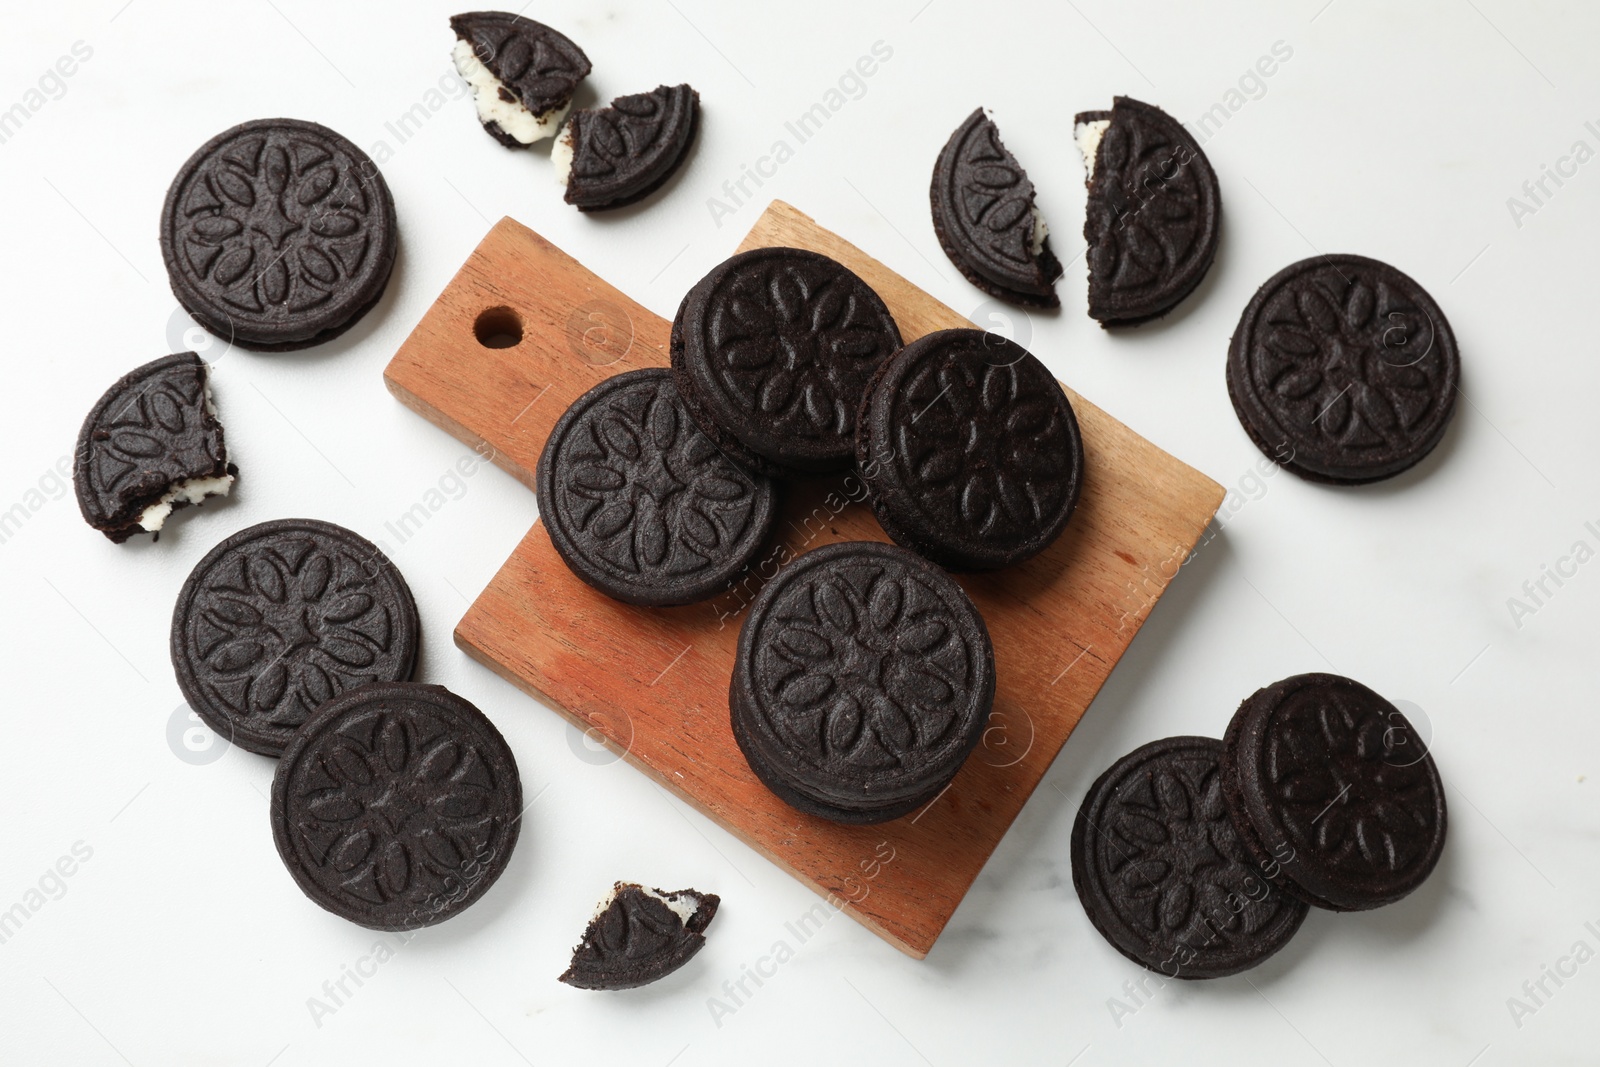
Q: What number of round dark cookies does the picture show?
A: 10